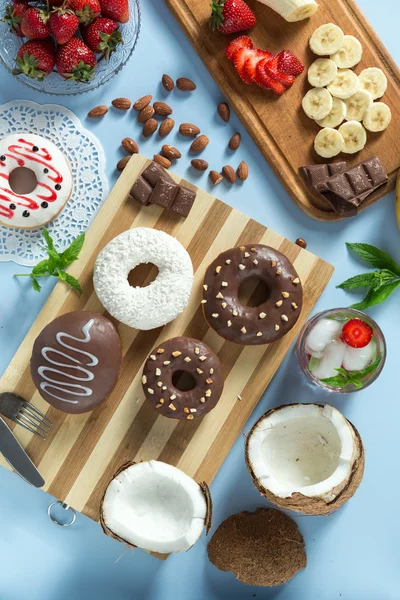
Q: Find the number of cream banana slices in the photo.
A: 11